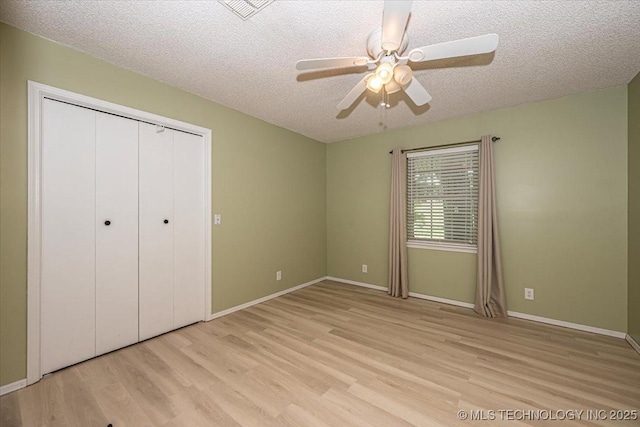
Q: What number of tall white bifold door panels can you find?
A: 4